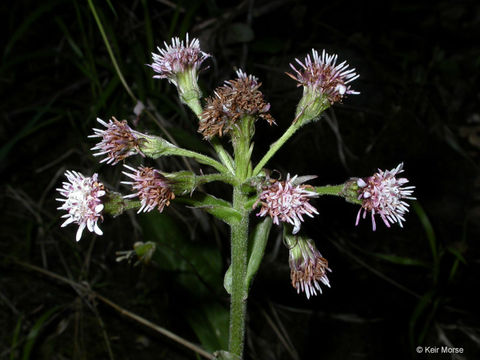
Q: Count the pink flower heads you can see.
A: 8